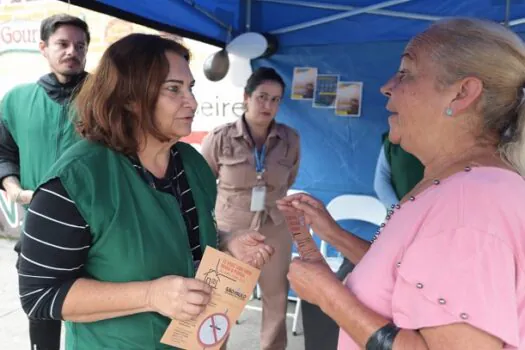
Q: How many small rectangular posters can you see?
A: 3